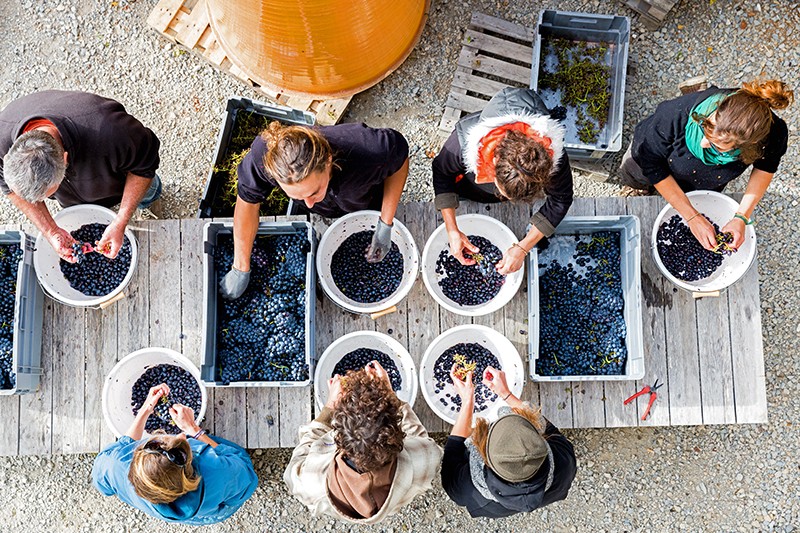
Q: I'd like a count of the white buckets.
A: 7